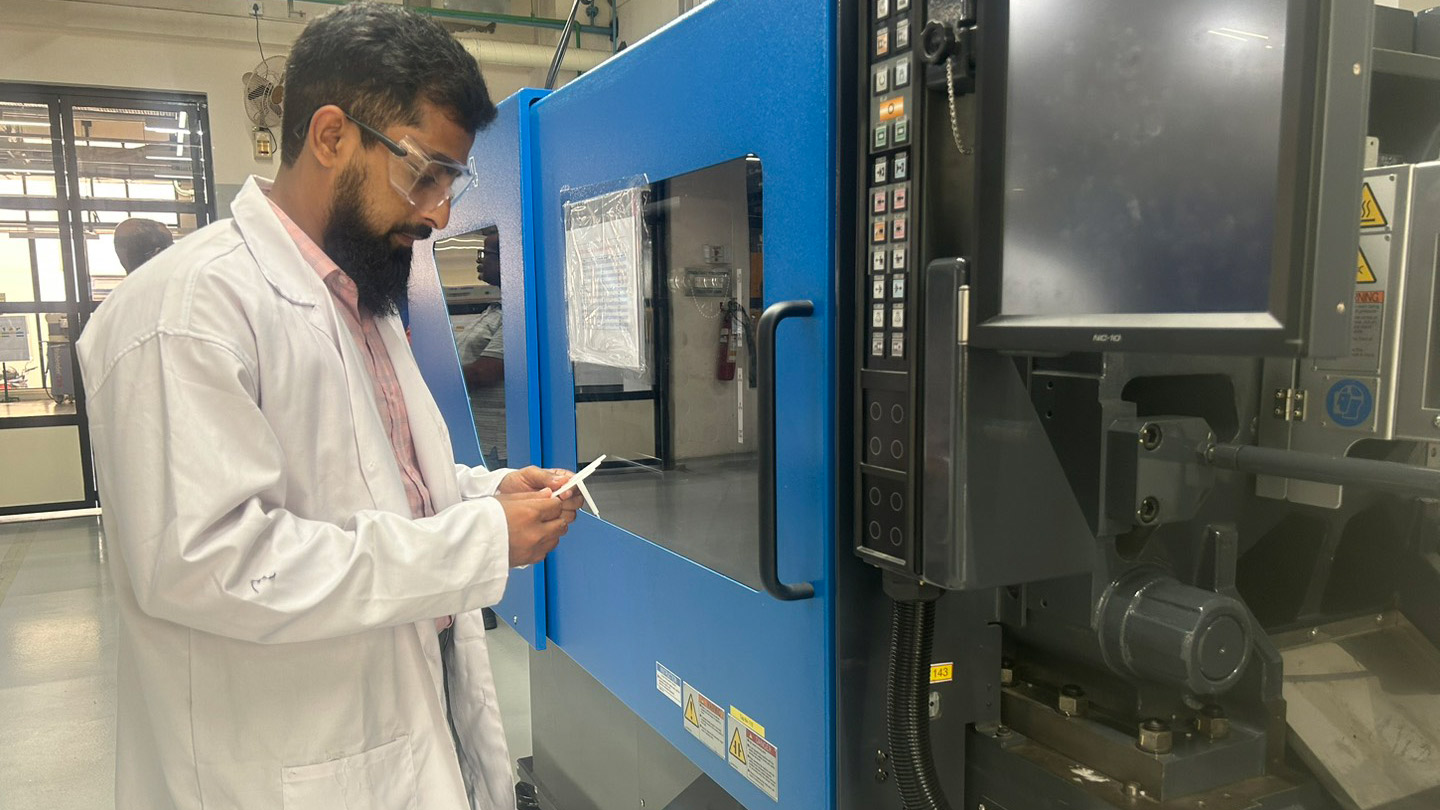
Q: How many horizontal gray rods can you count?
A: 1